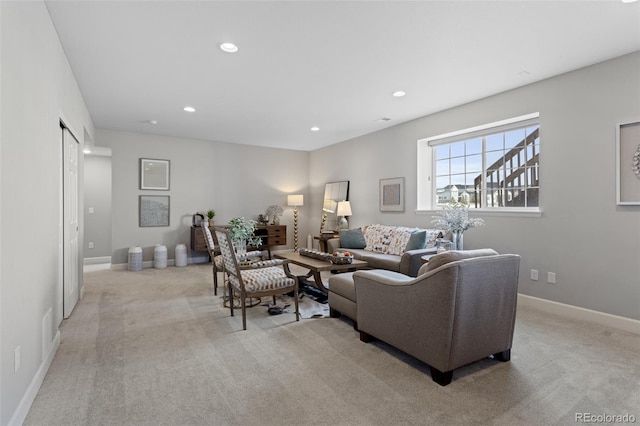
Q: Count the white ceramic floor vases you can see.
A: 3